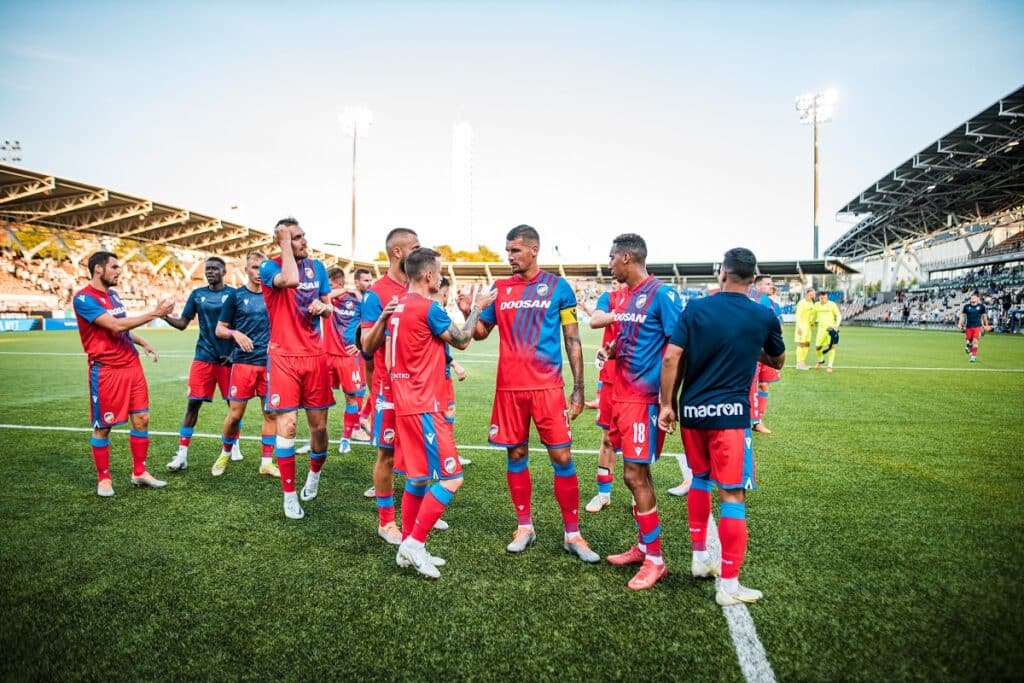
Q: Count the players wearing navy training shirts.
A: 4